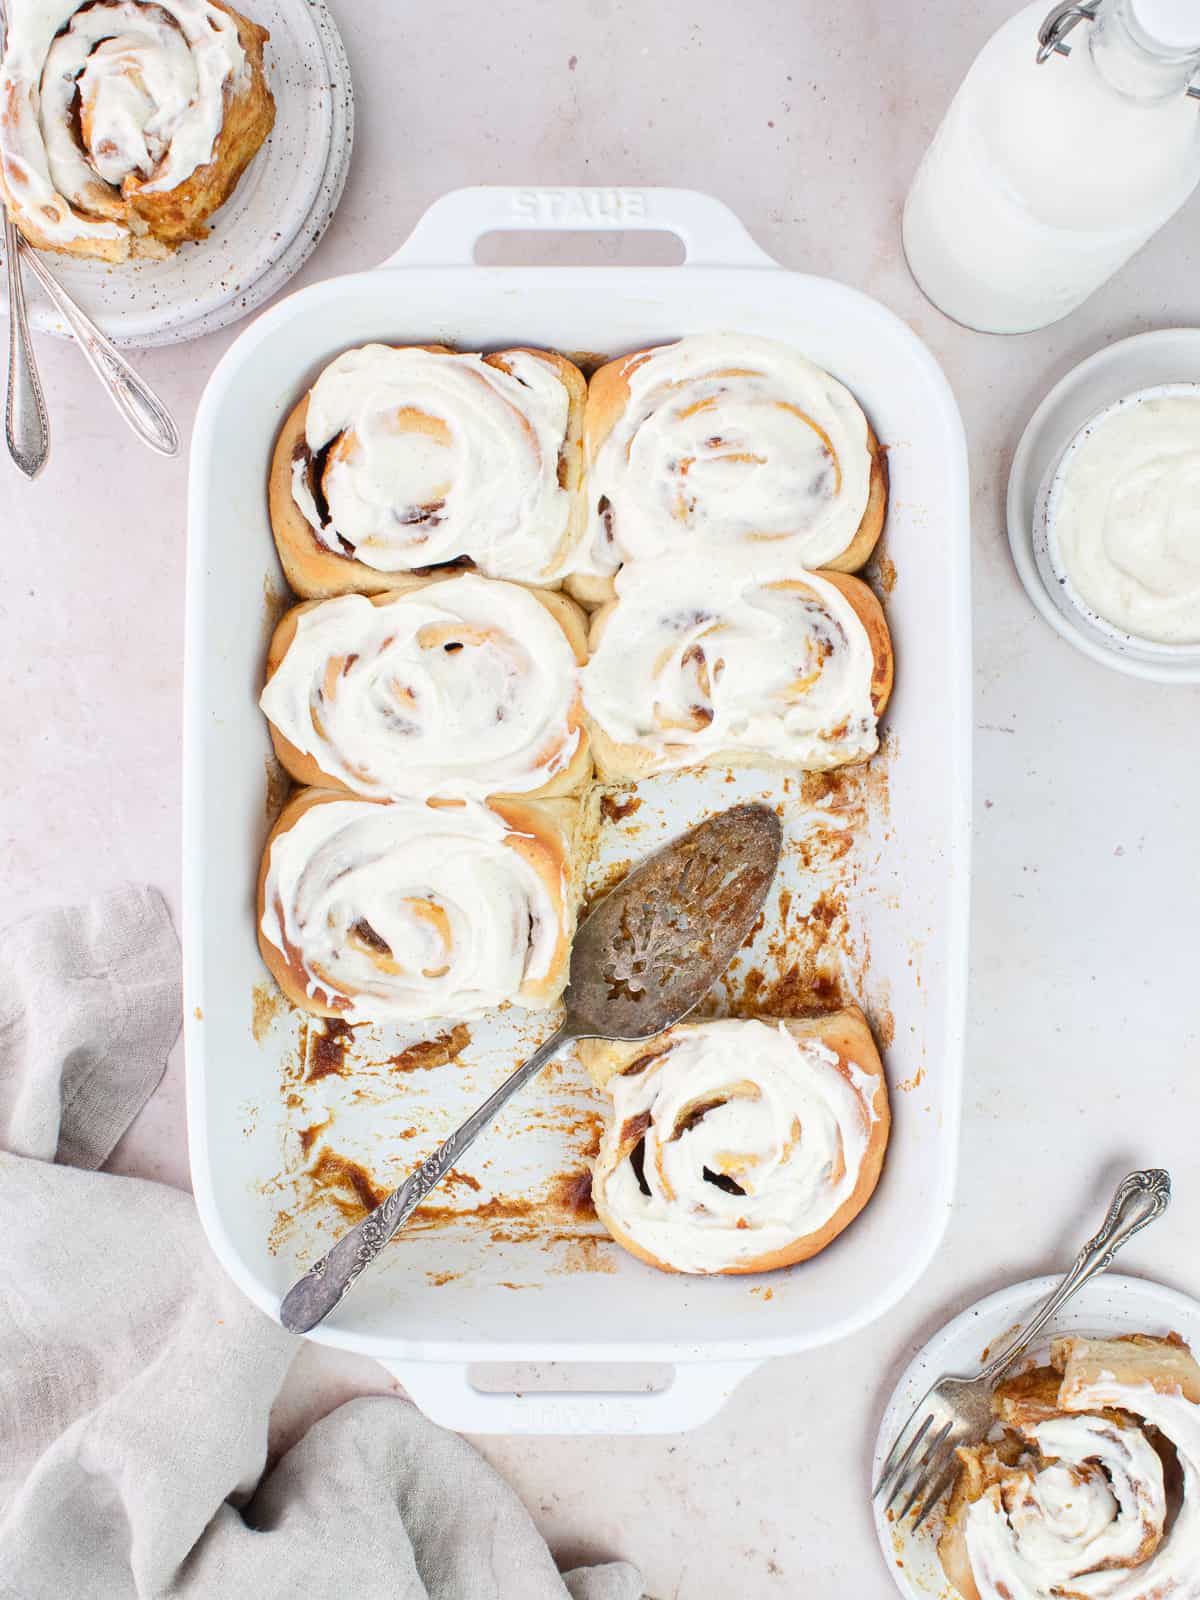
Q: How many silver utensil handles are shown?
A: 4